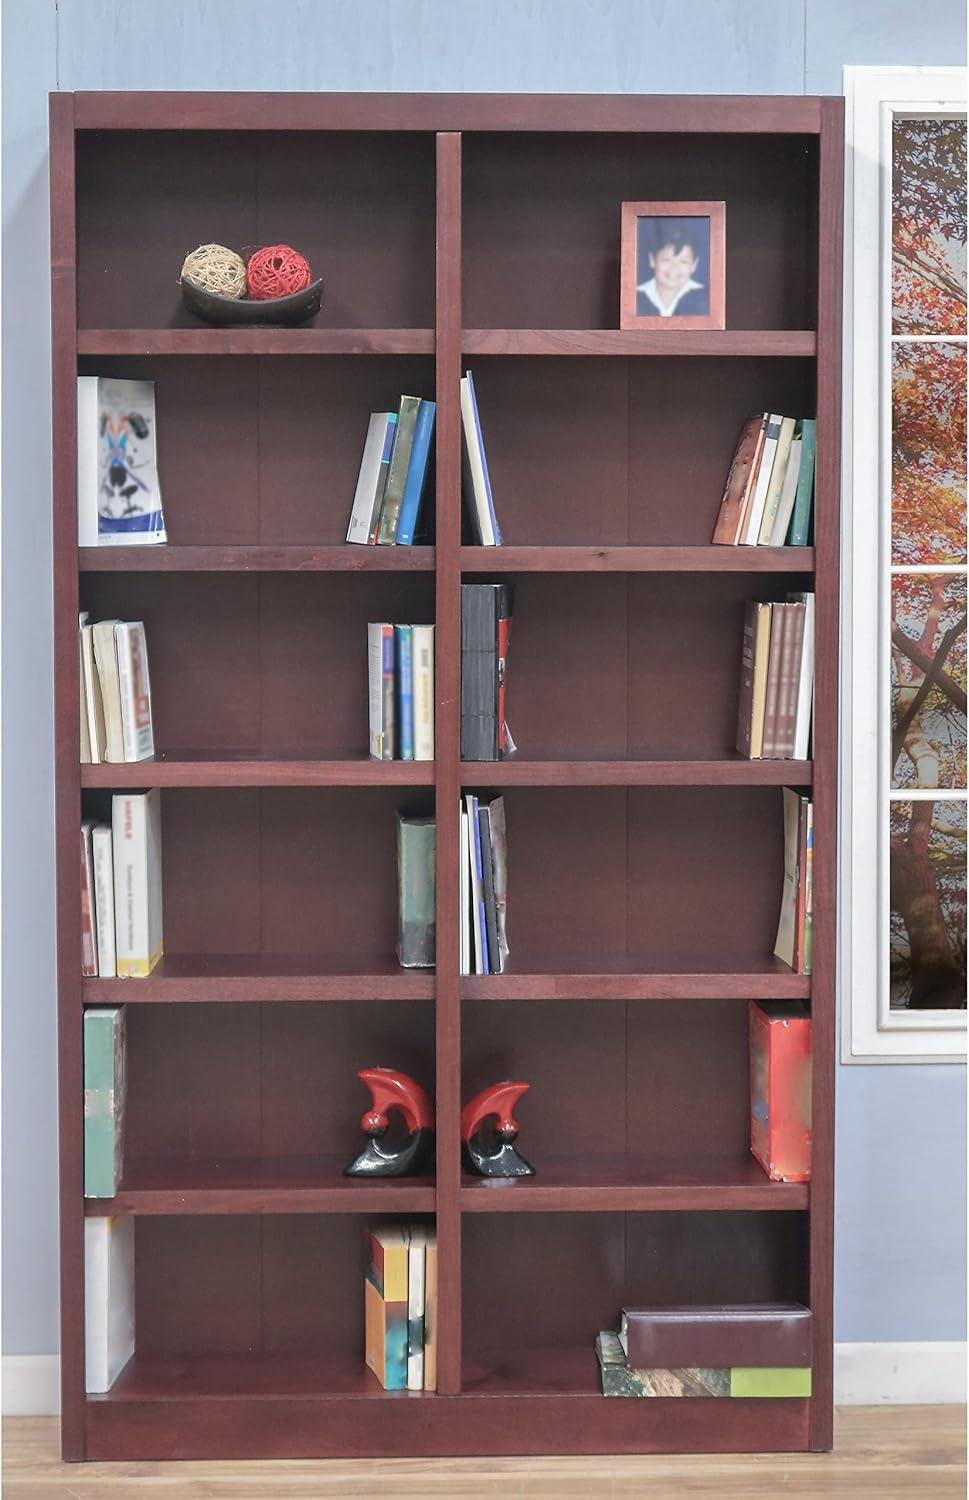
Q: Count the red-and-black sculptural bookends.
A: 2